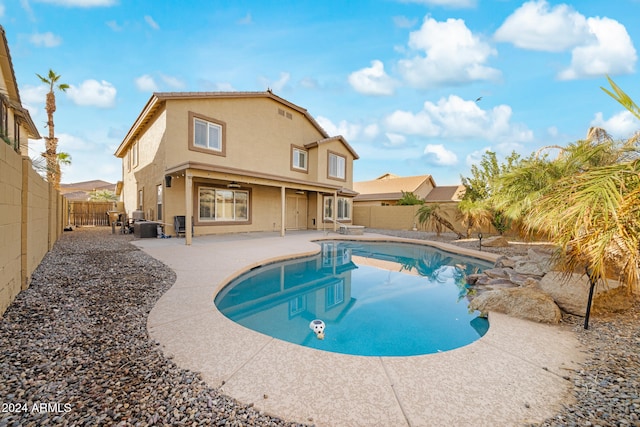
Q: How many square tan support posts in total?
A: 3